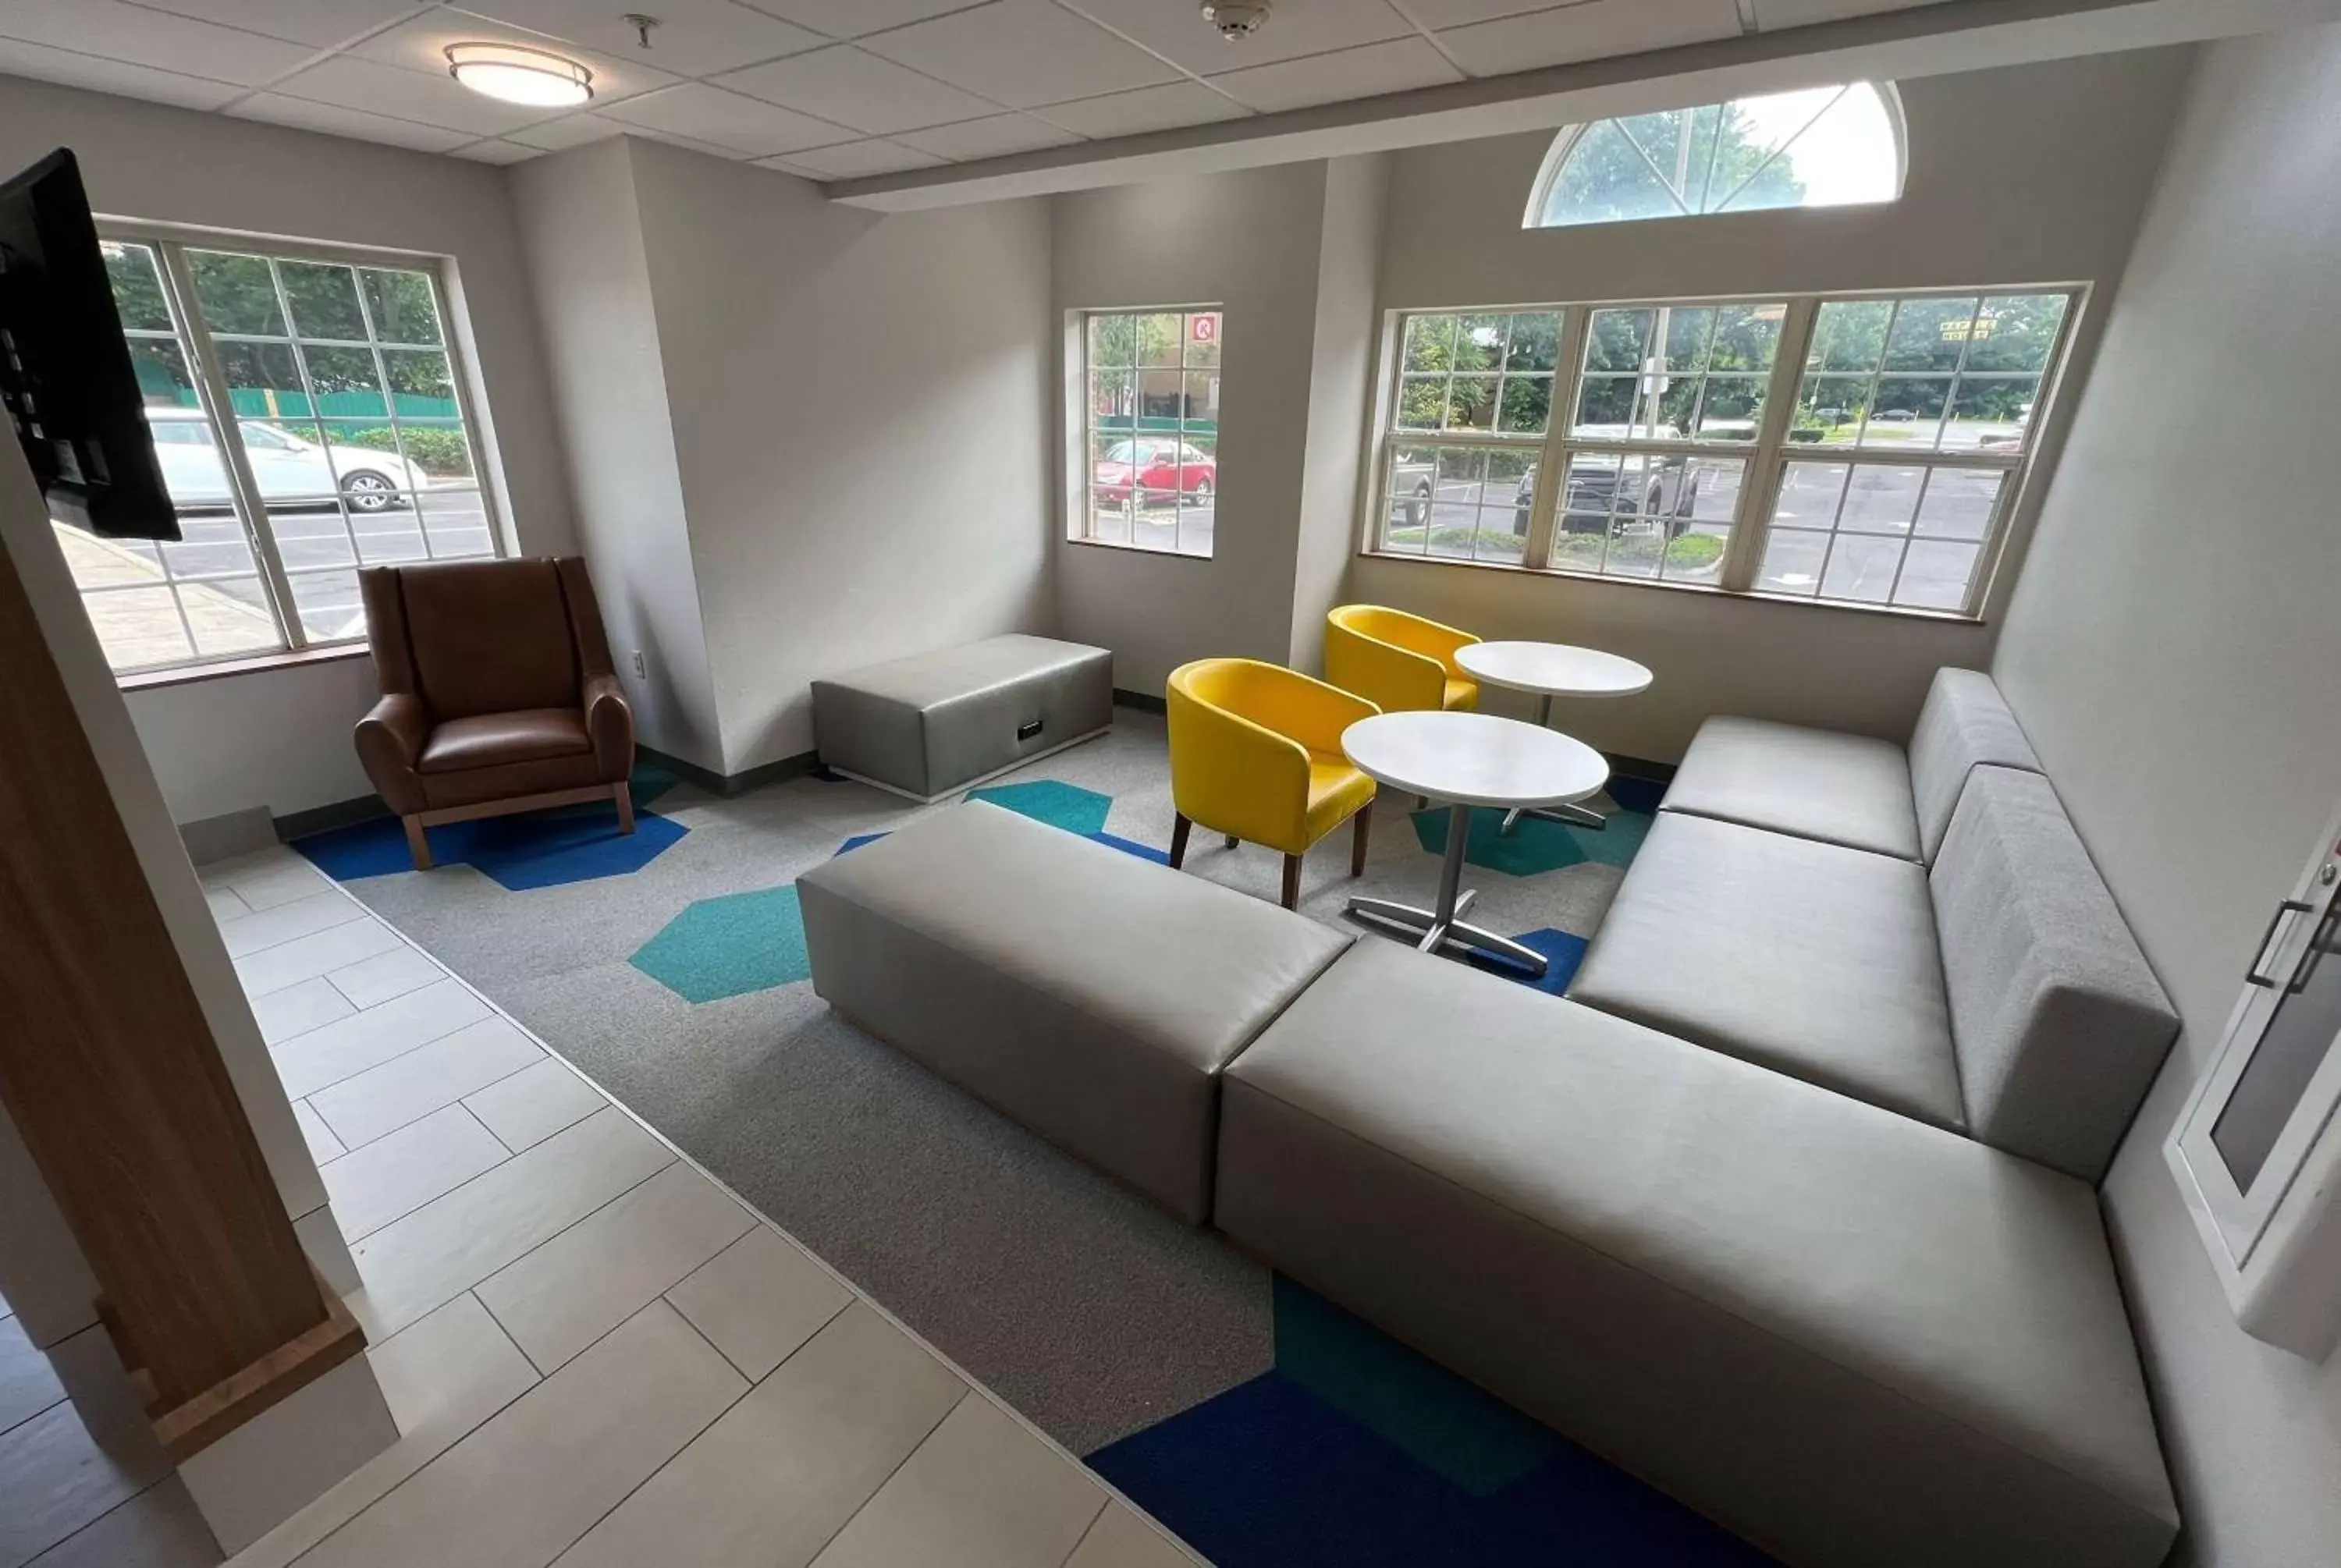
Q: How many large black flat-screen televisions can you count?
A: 1